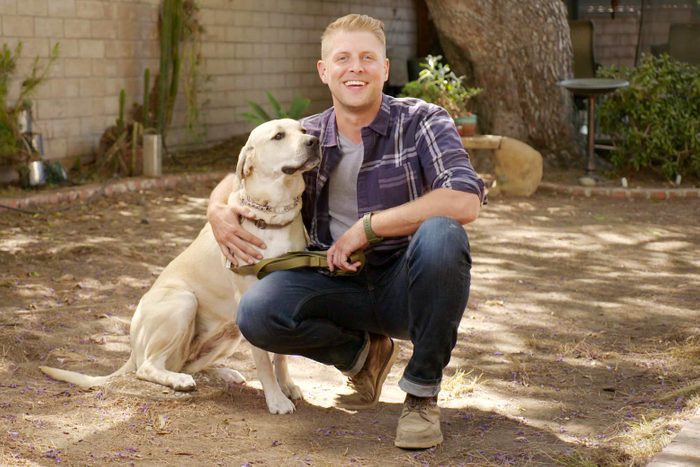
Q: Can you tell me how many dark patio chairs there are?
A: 2